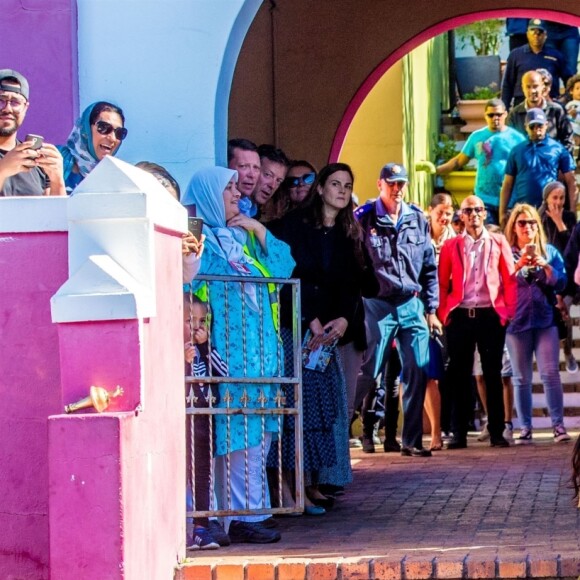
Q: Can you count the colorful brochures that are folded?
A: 1